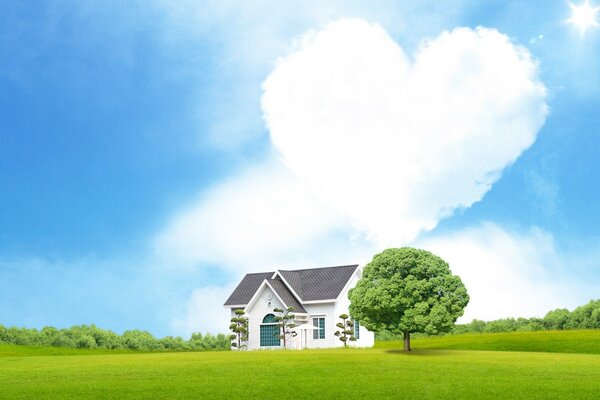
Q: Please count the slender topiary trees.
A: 3